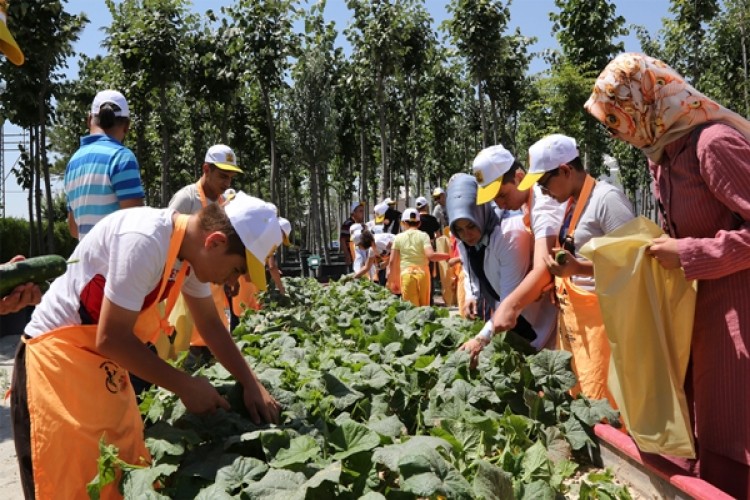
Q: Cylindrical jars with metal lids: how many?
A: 0